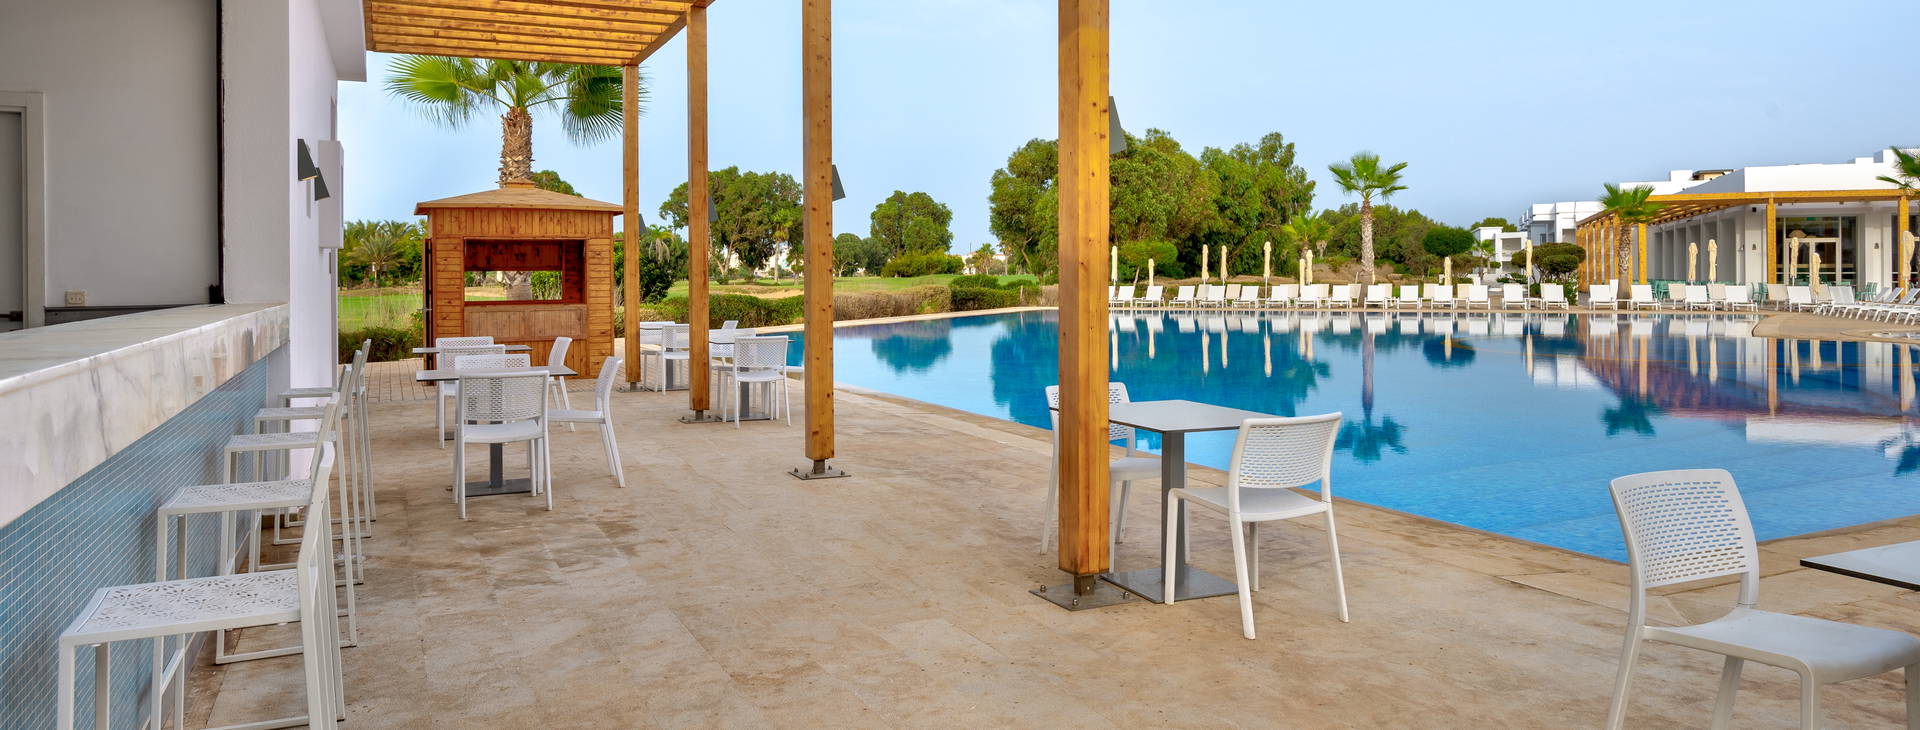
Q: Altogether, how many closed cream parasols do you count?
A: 14